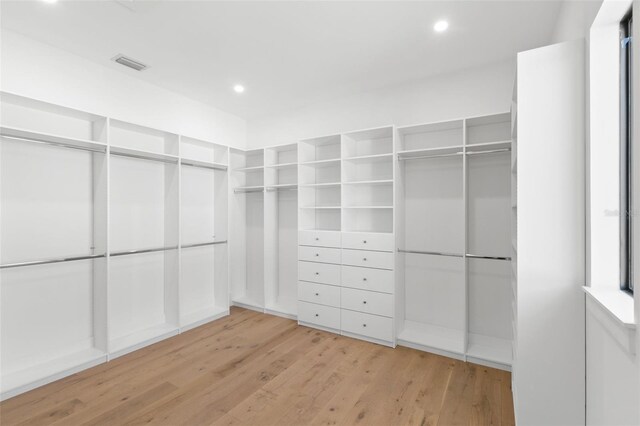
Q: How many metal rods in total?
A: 12